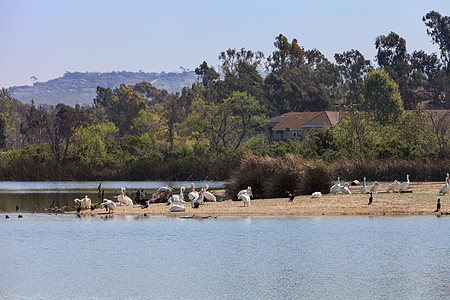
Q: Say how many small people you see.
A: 0